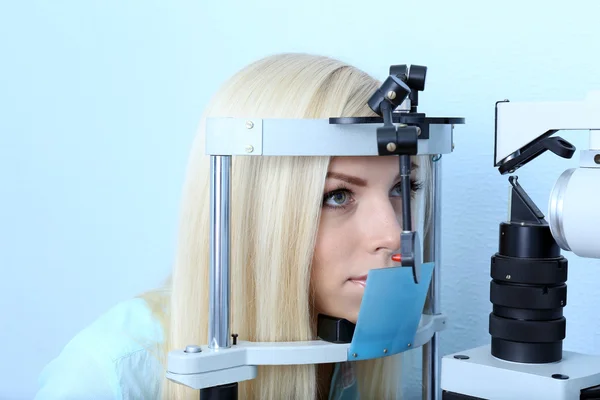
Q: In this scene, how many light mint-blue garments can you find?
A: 1